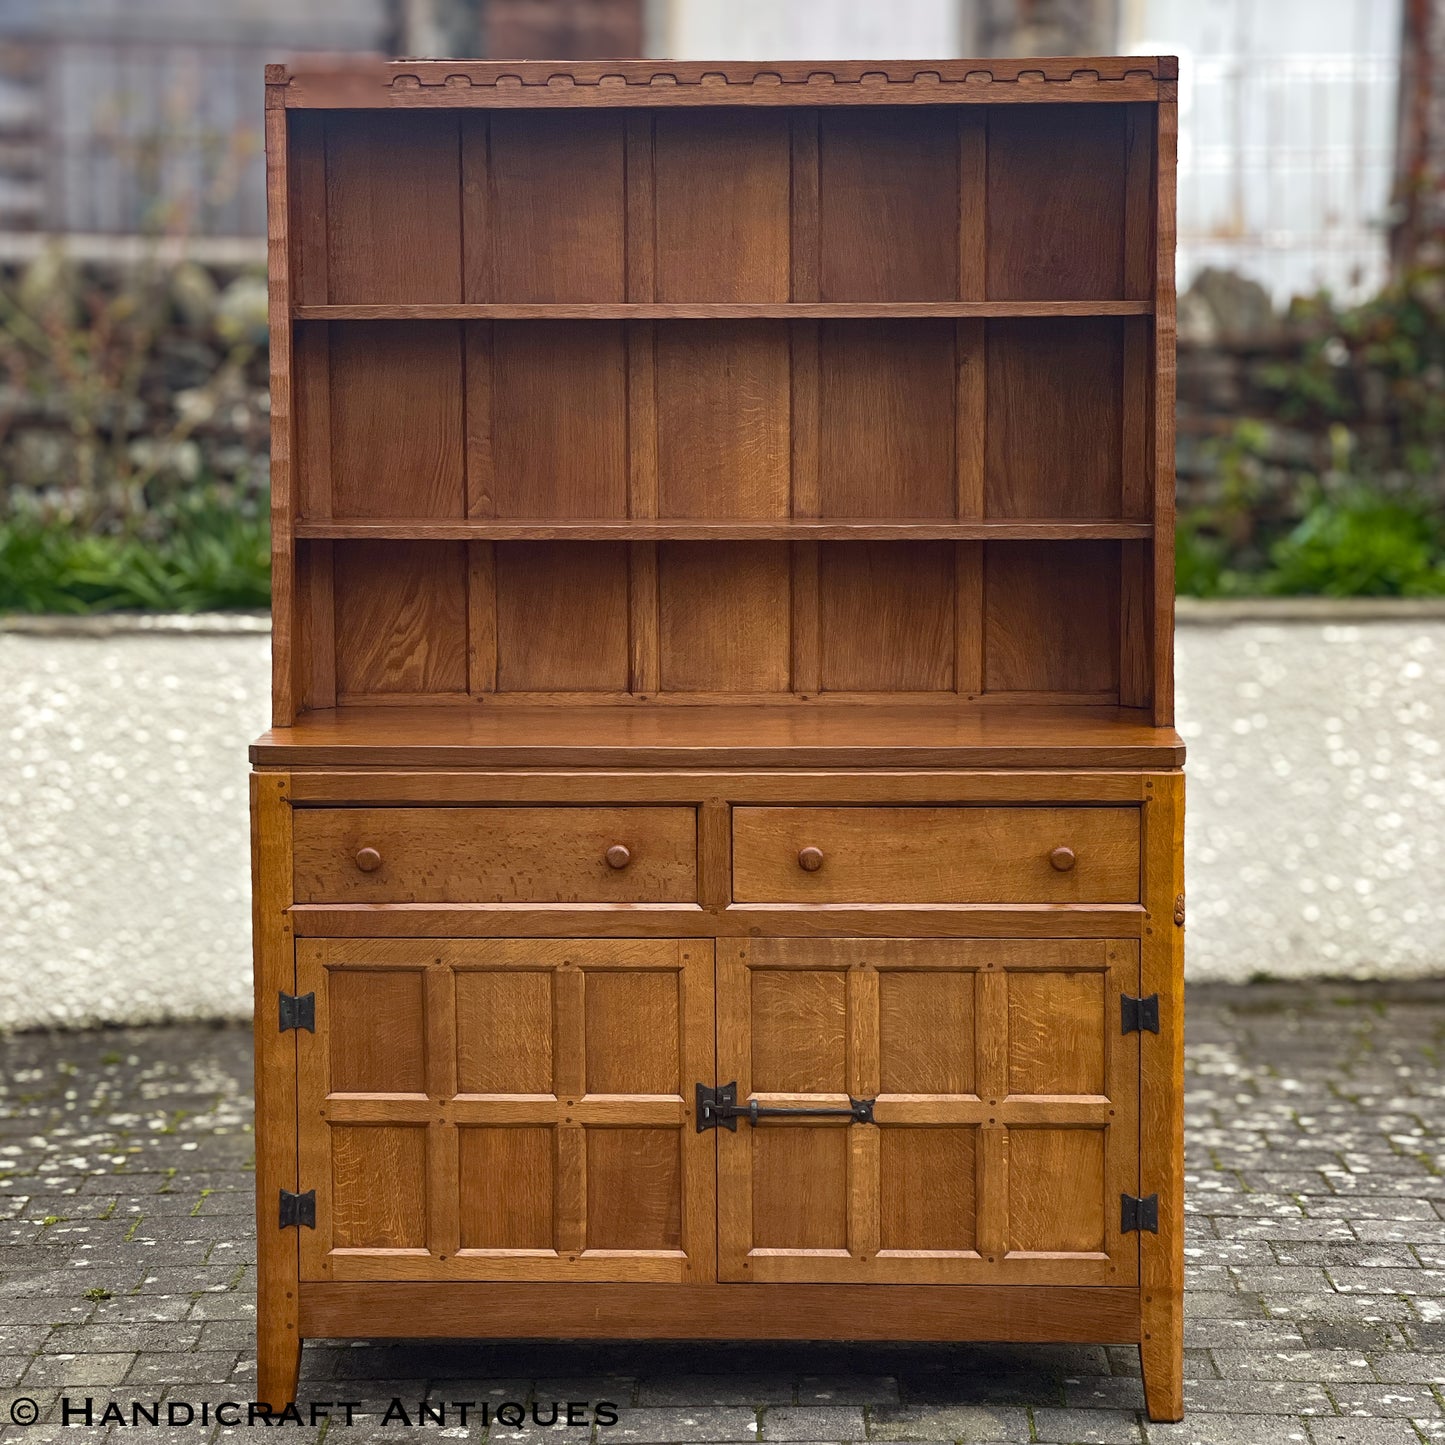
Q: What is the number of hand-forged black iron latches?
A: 1